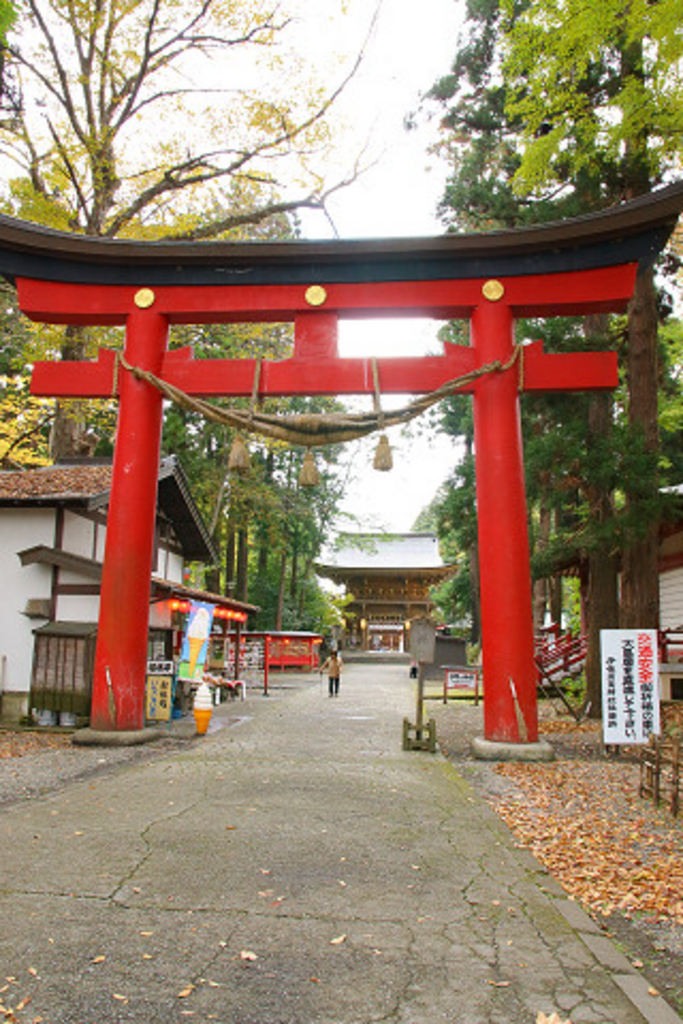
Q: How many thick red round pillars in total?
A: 2